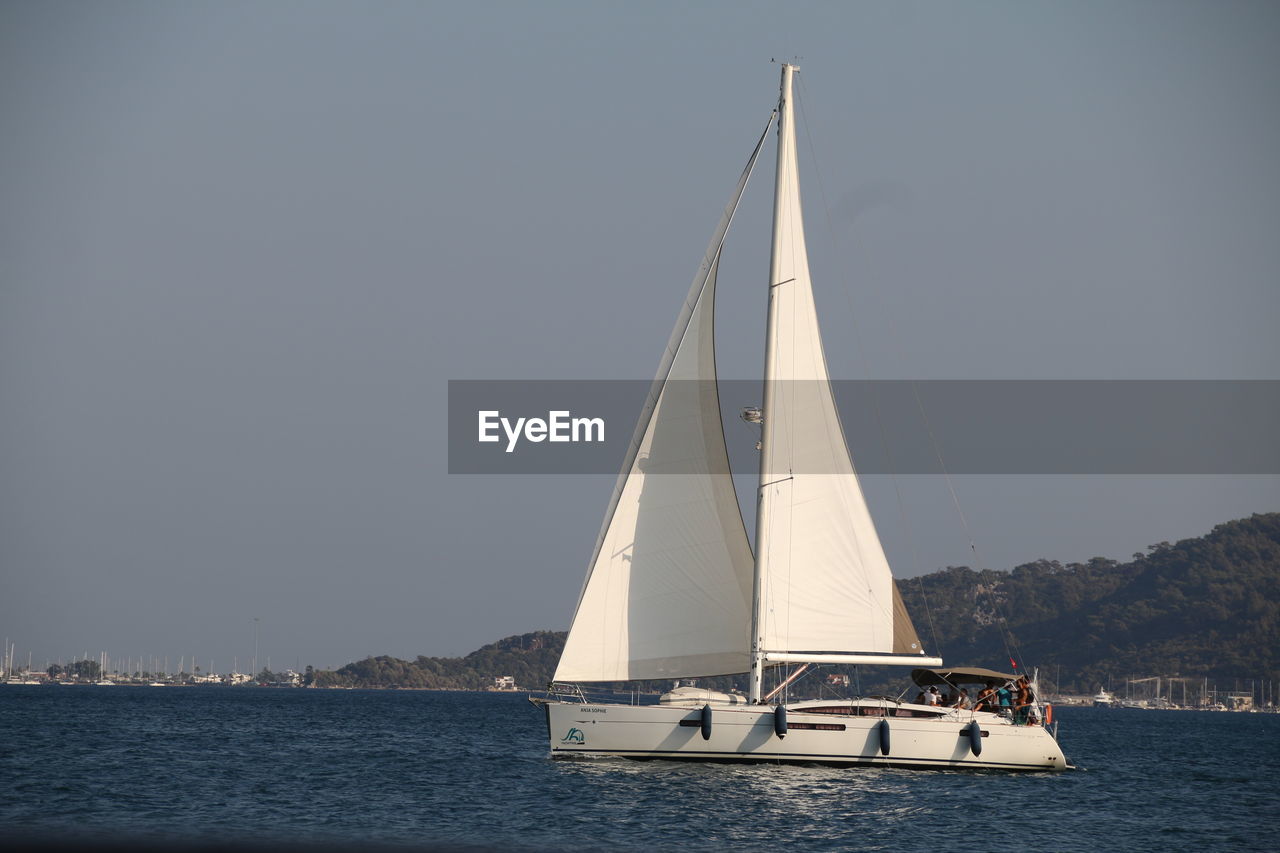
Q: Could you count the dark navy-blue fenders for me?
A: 4